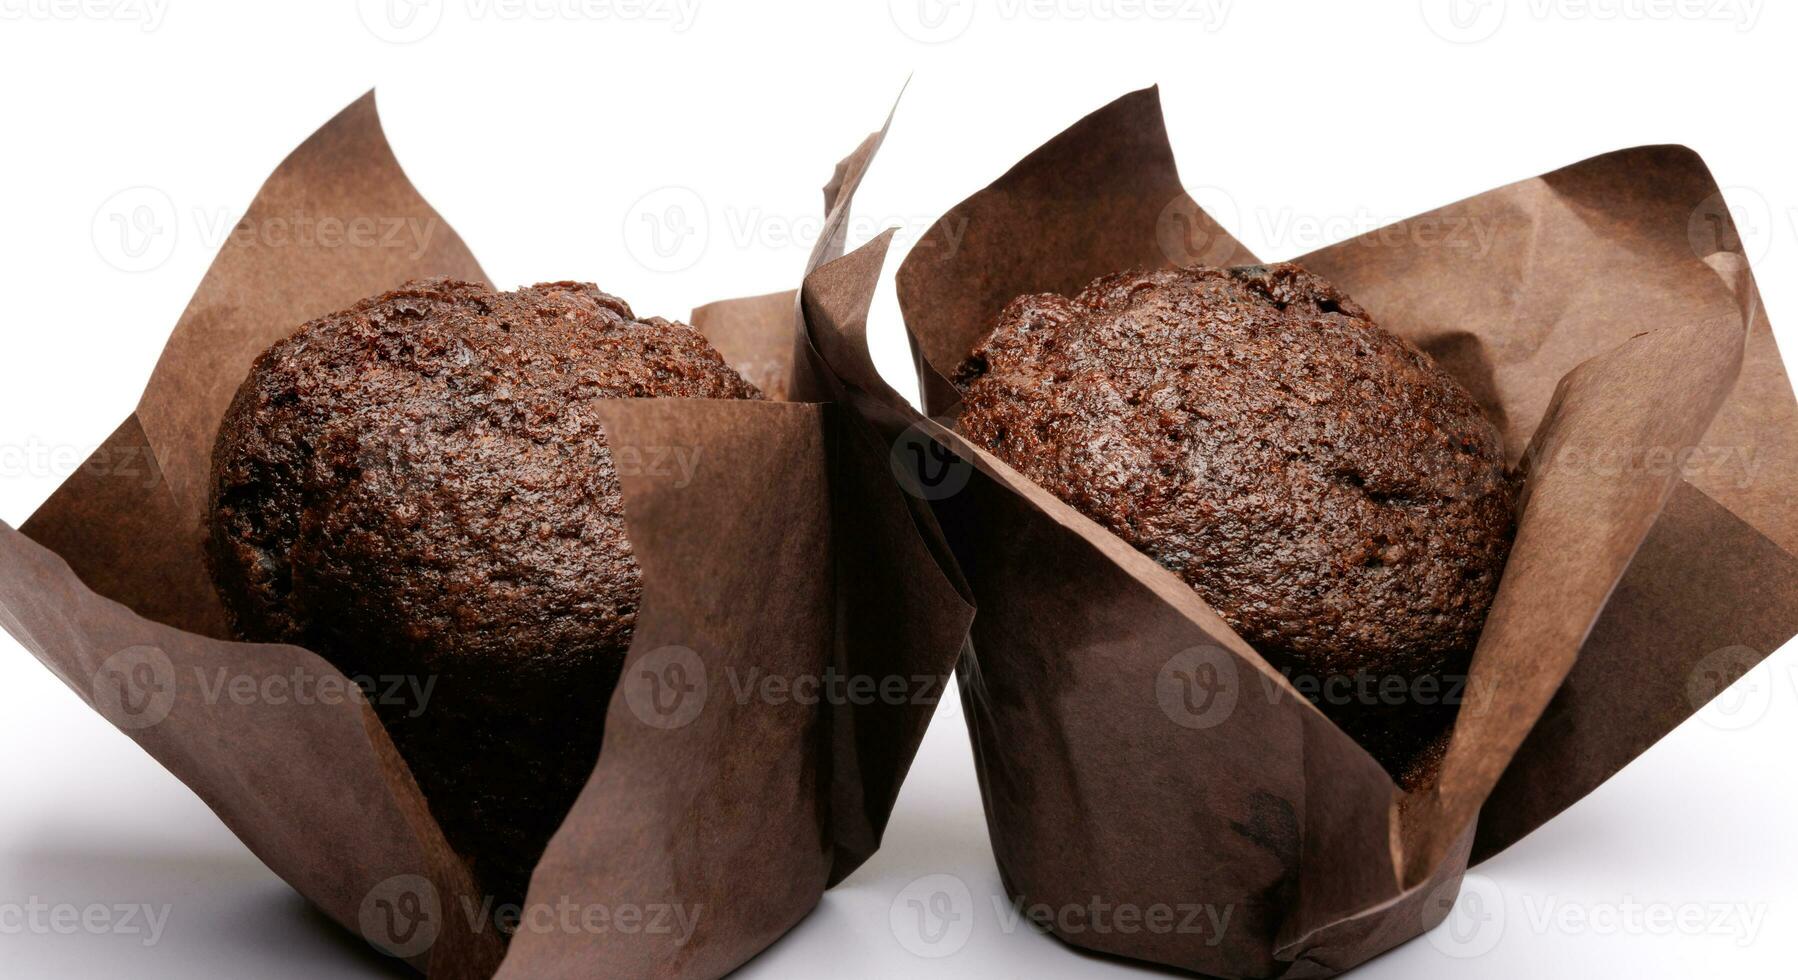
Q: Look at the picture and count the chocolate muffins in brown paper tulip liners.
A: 2